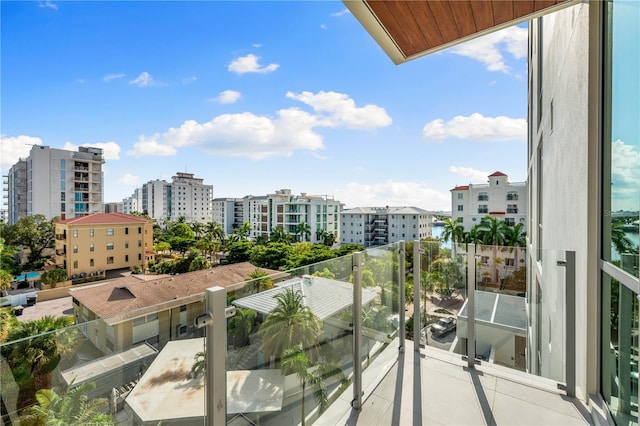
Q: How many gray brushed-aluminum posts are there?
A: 6